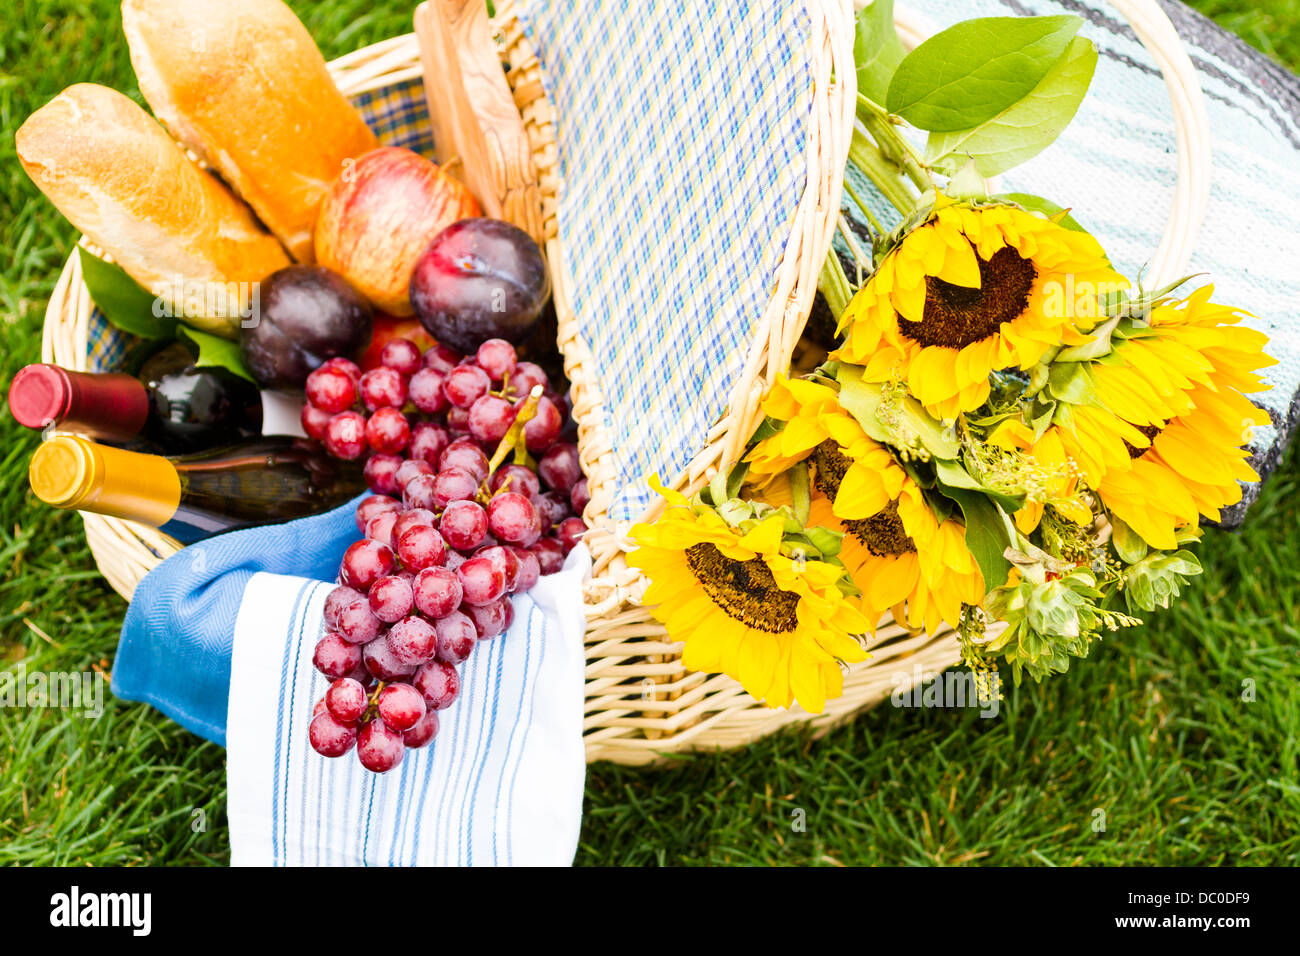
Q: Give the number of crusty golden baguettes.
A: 2